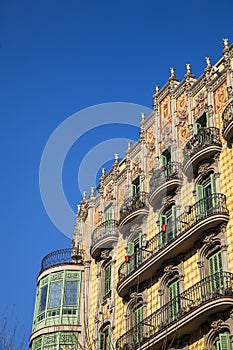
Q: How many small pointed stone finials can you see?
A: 12